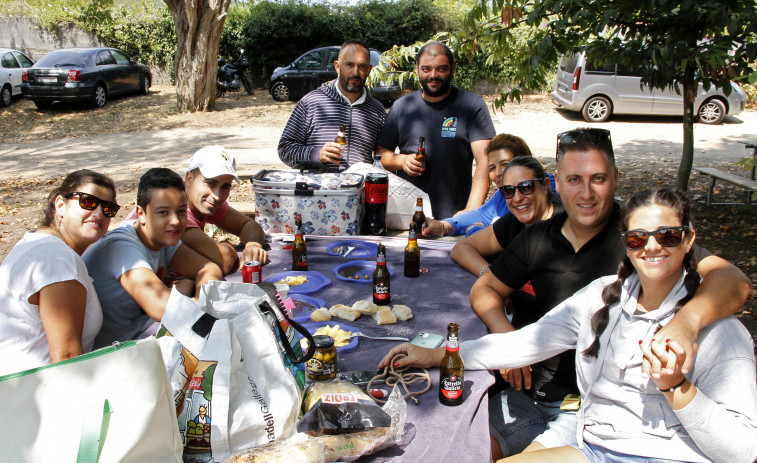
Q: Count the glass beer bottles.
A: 7